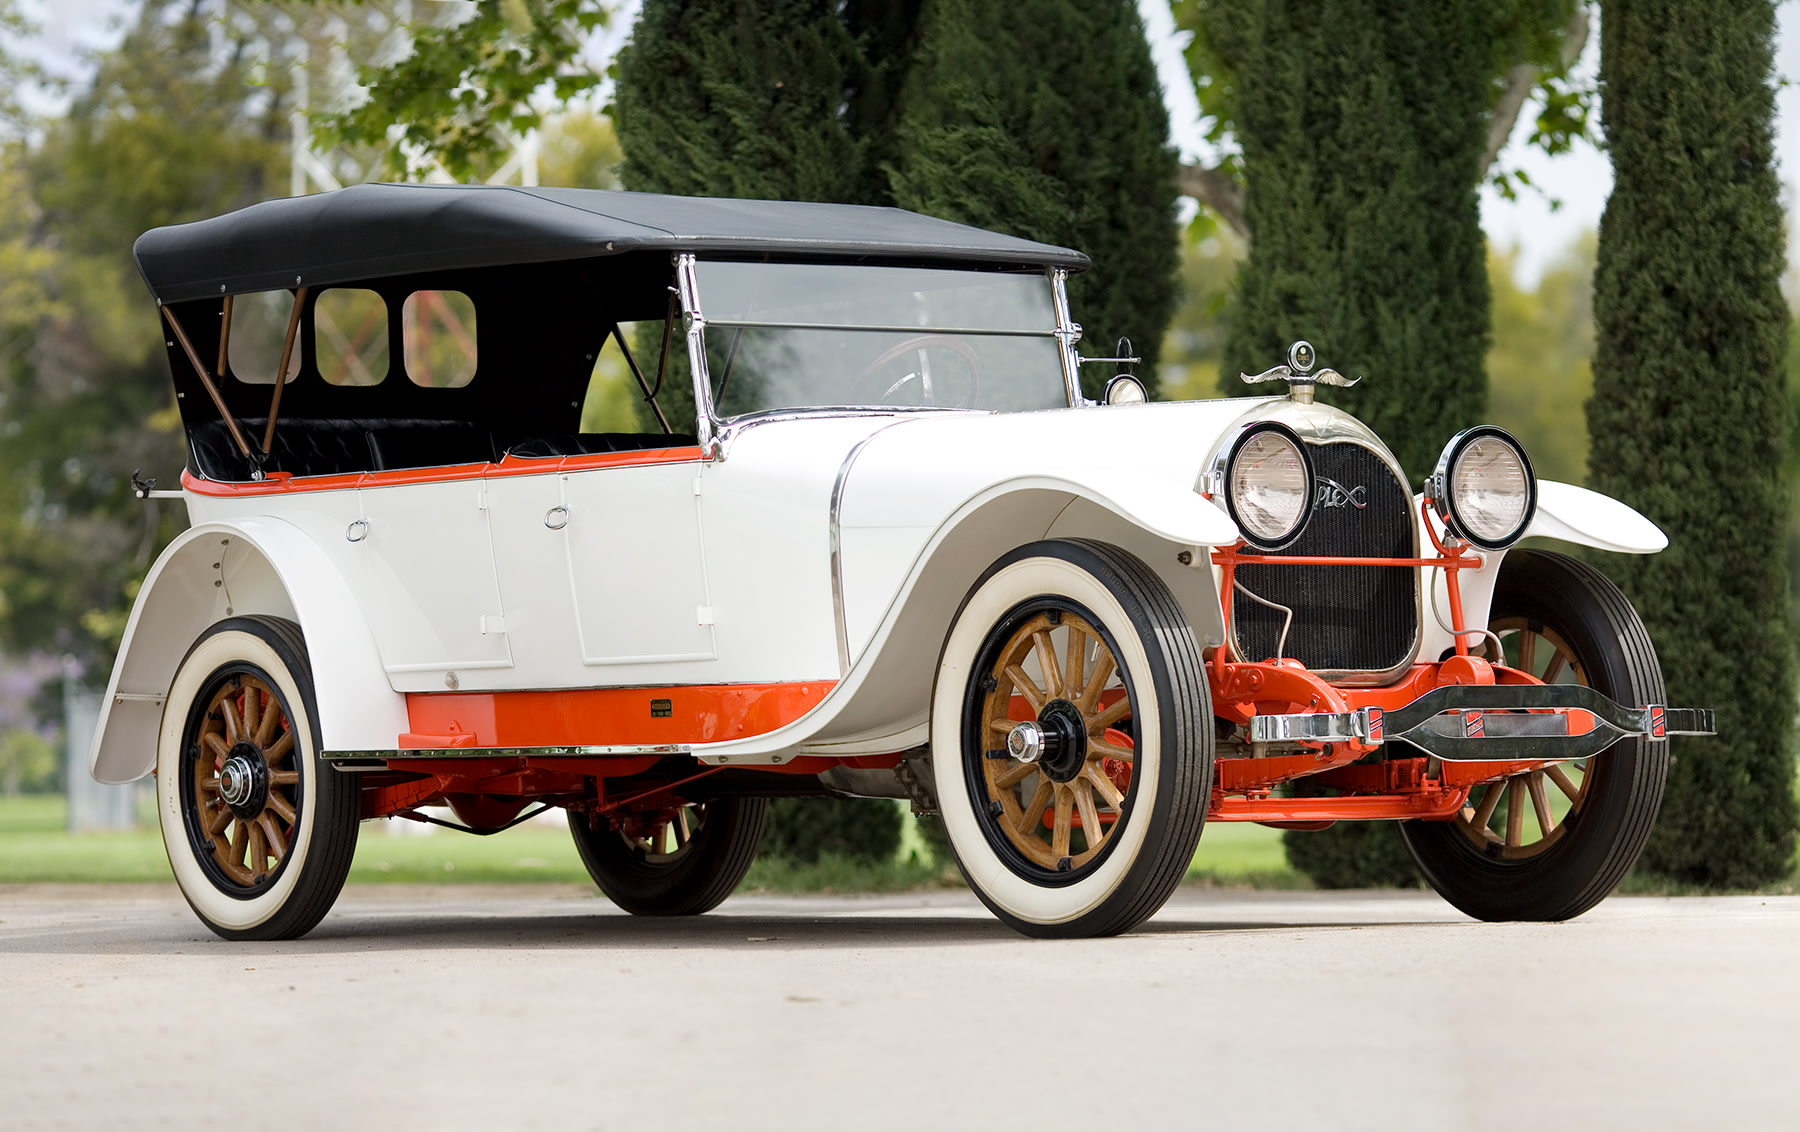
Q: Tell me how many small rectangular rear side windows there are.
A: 3